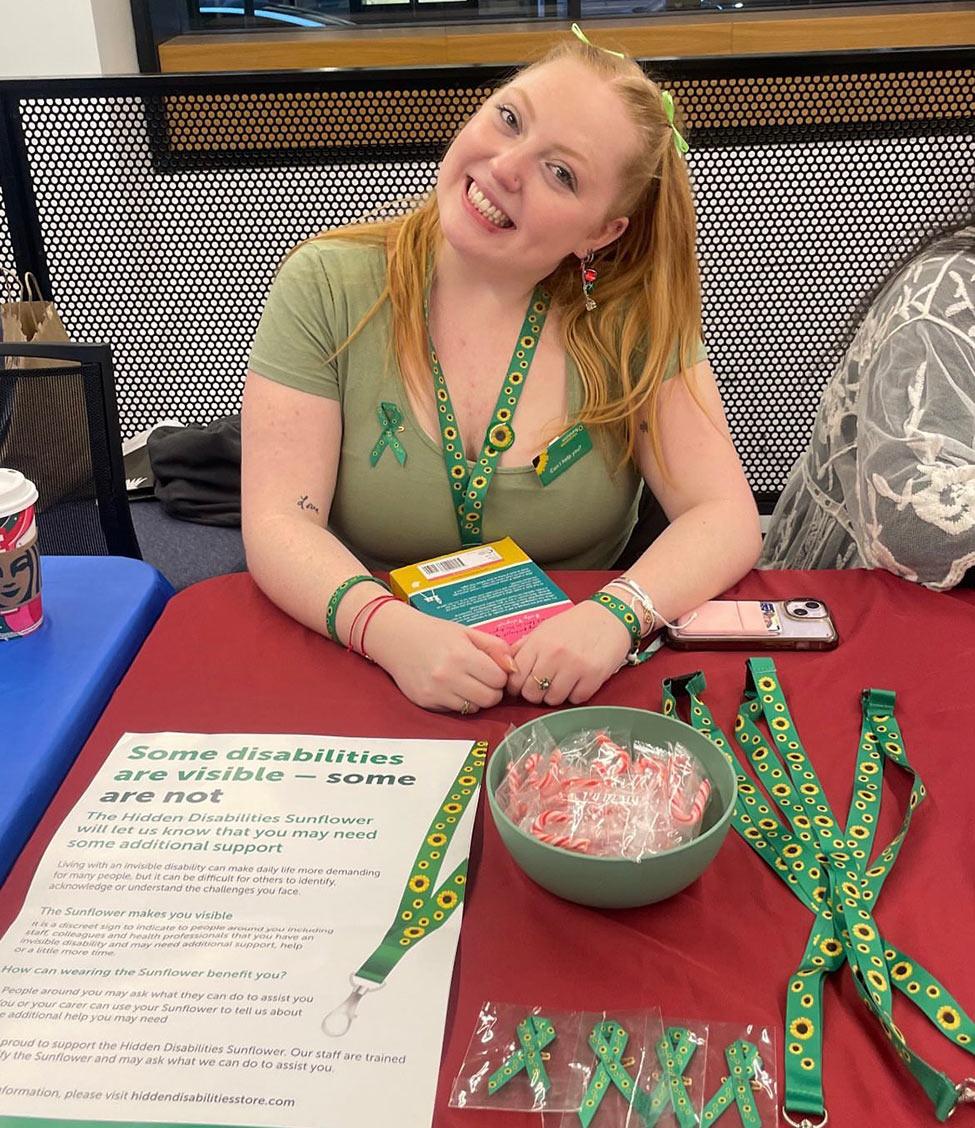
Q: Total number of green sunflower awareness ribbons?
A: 5